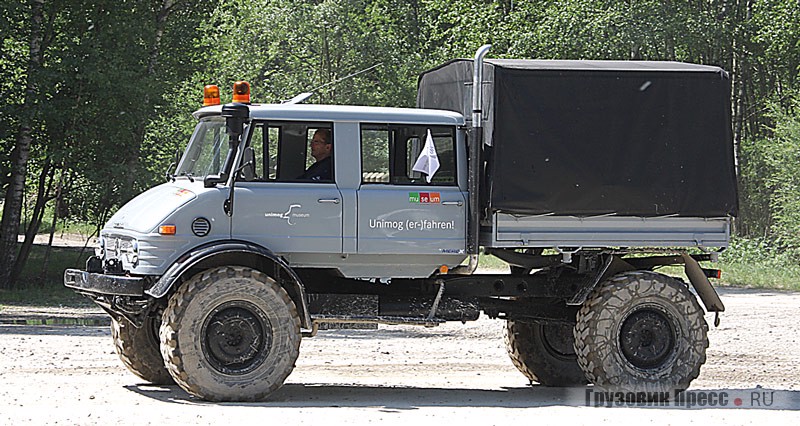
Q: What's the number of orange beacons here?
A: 2